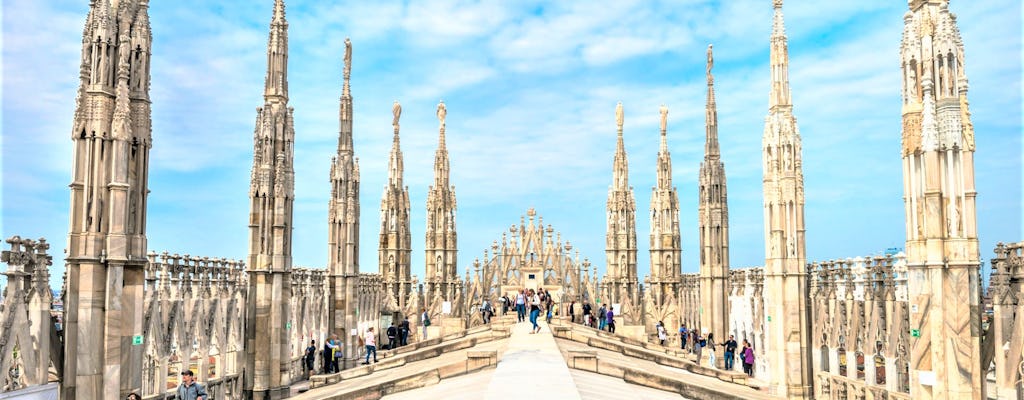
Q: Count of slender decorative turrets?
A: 10